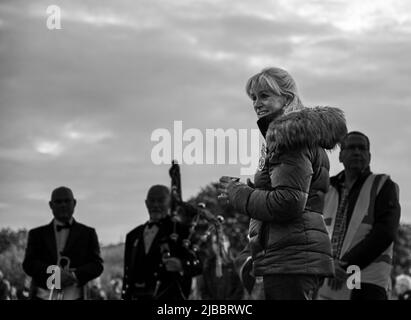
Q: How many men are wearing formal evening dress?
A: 2